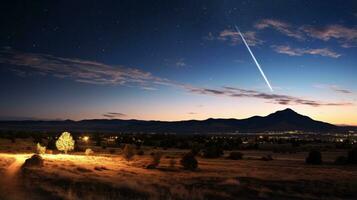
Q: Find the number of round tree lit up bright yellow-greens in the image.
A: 1